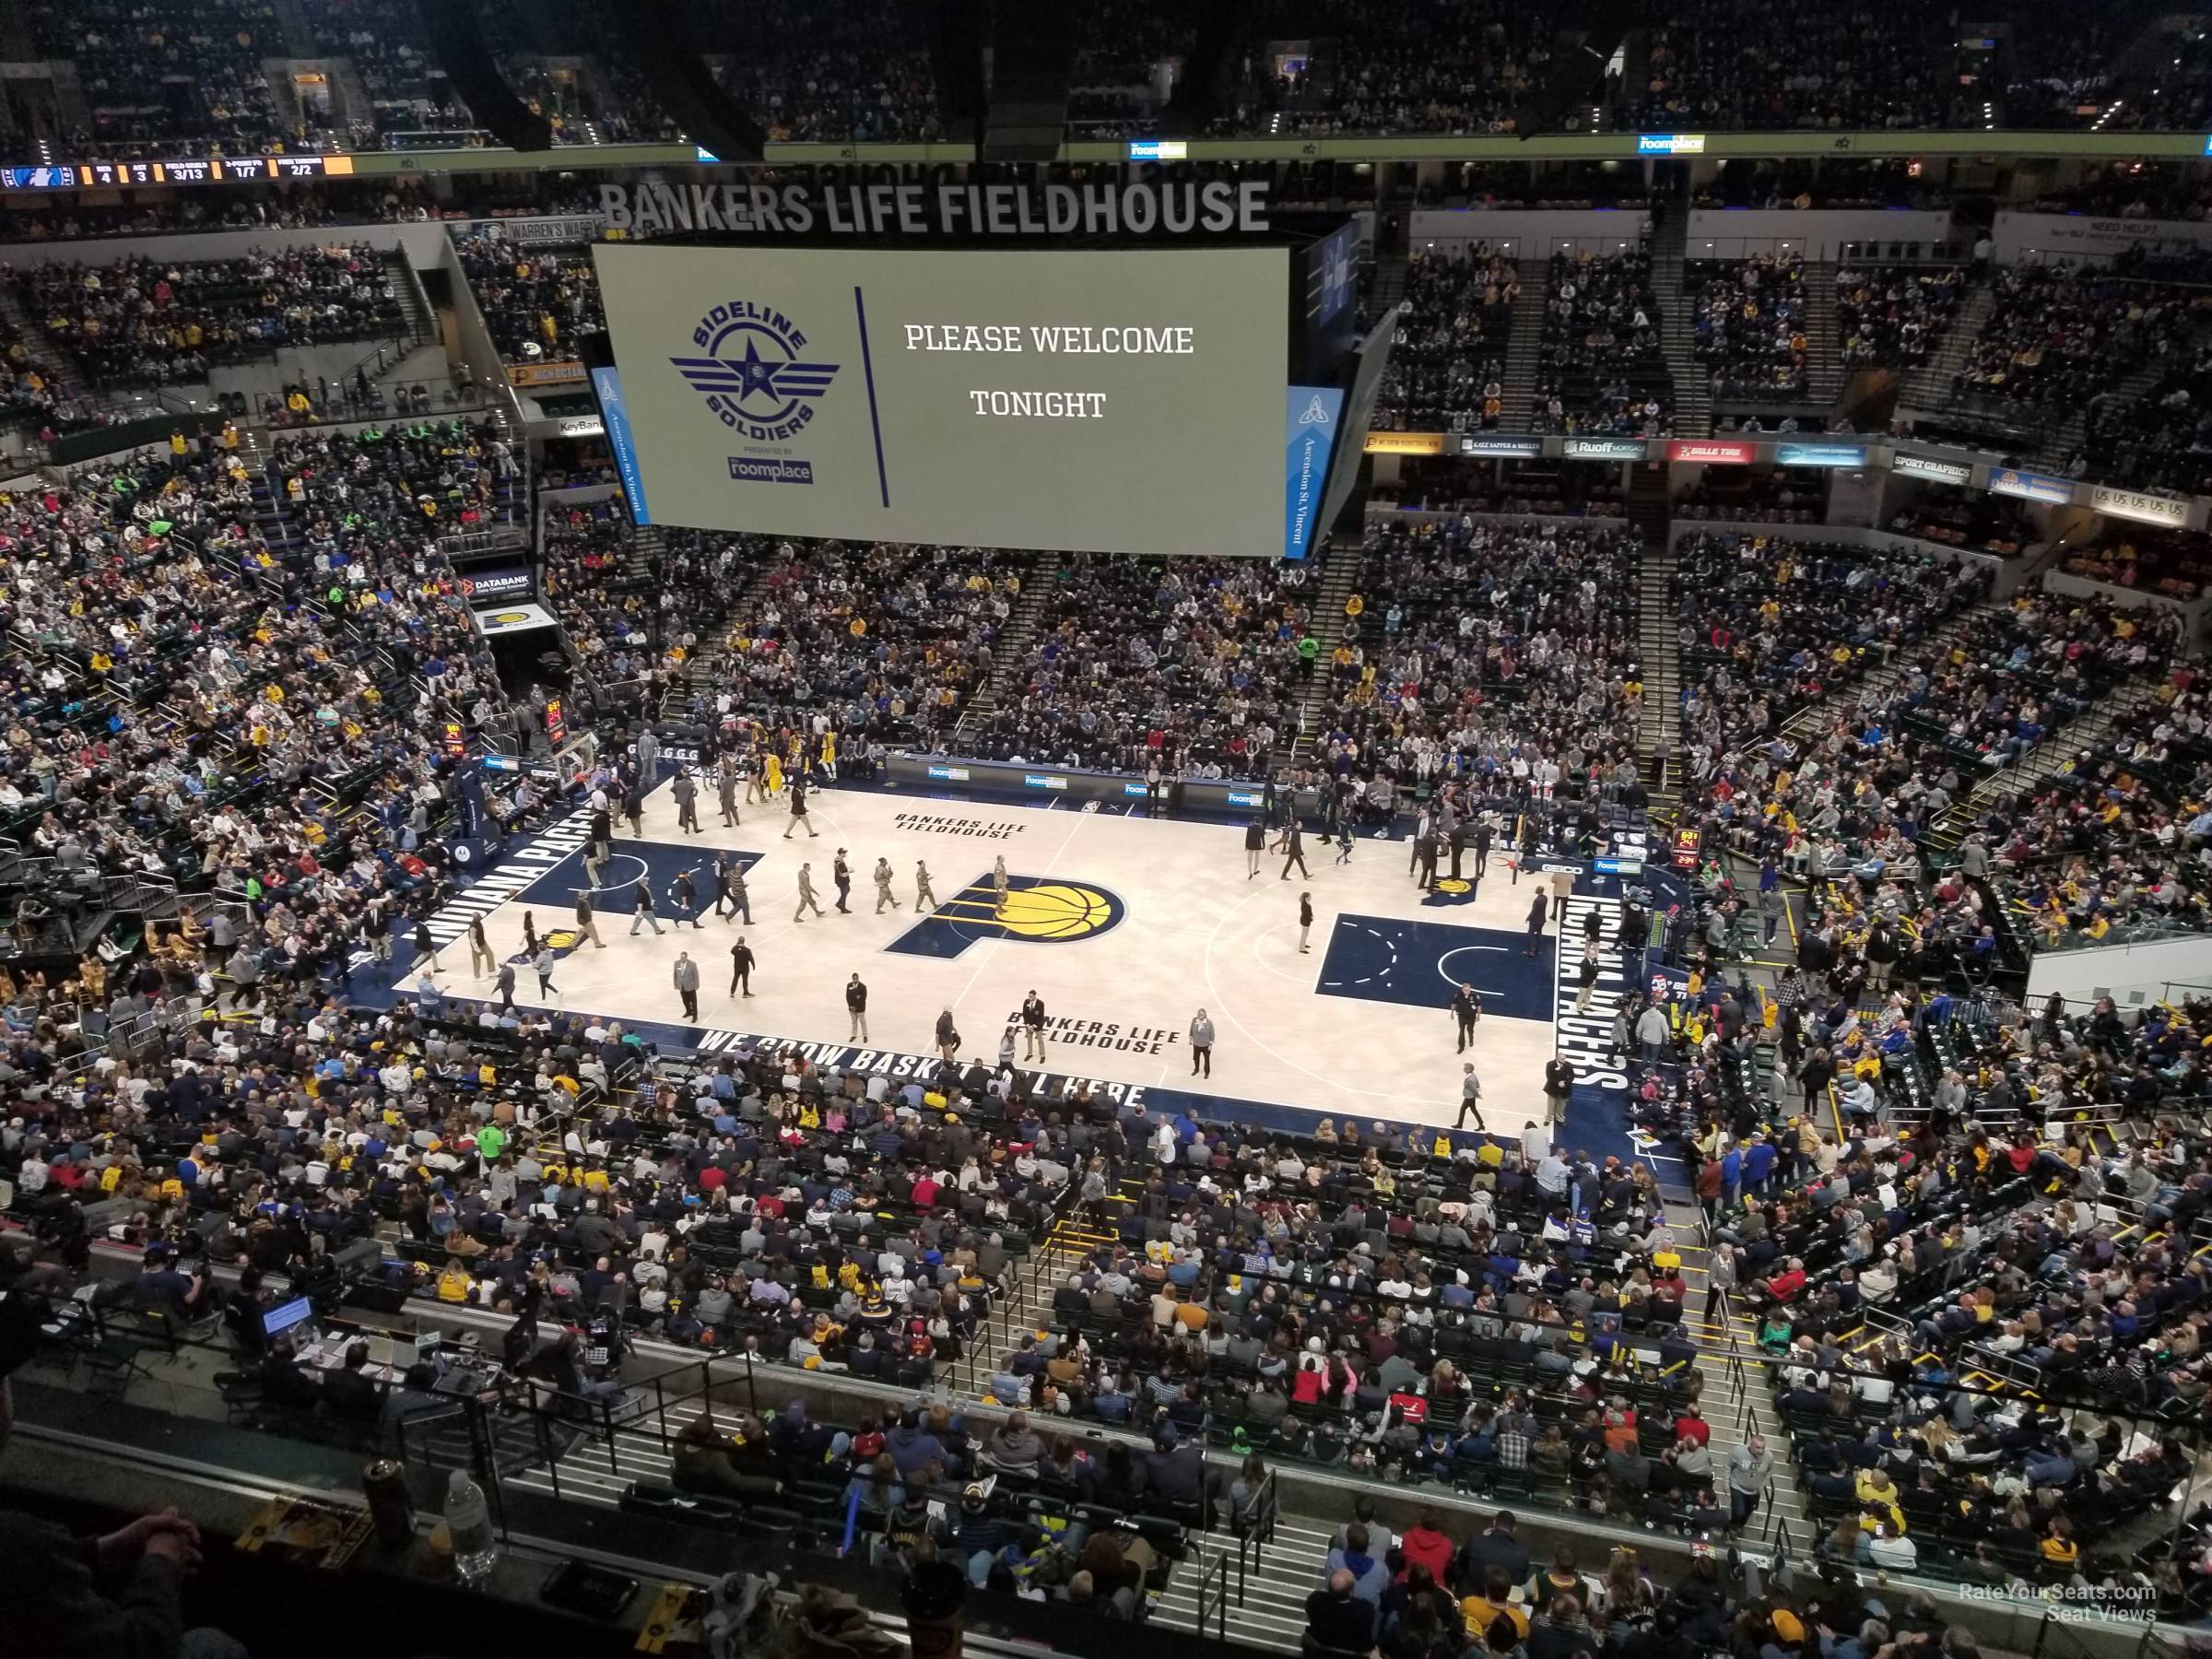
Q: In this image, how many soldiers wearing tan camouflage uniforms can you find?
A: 4